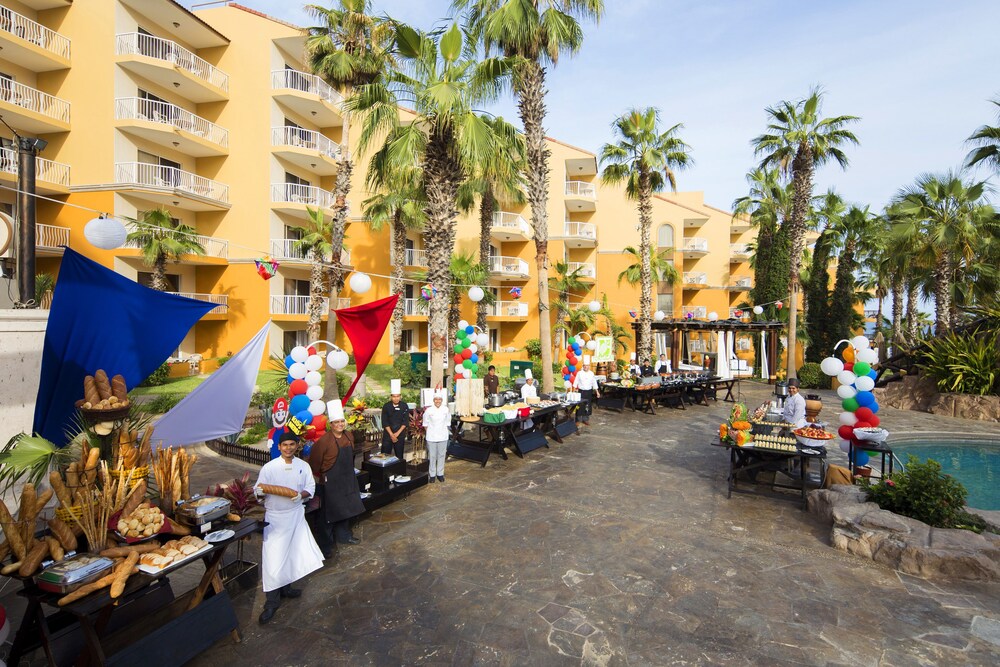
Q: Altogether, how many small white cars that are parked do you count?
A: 0